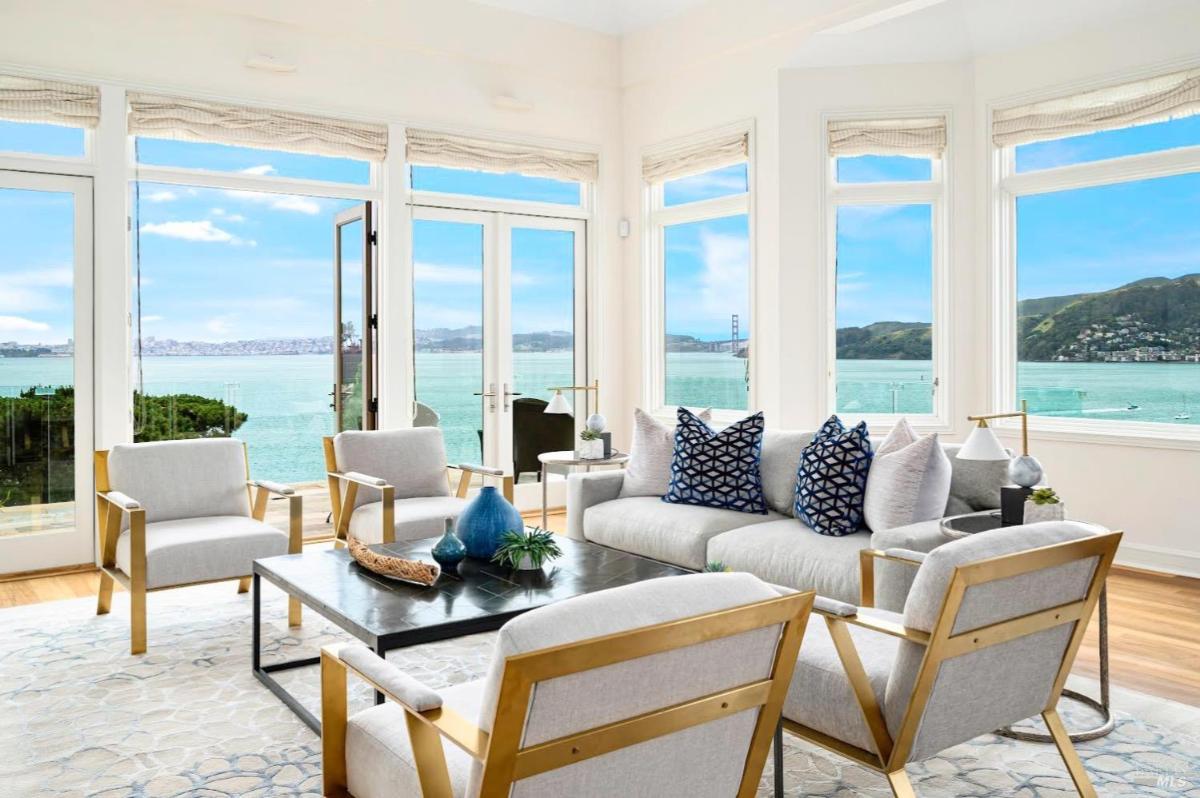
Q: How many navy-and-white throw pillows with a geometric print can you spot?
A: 2